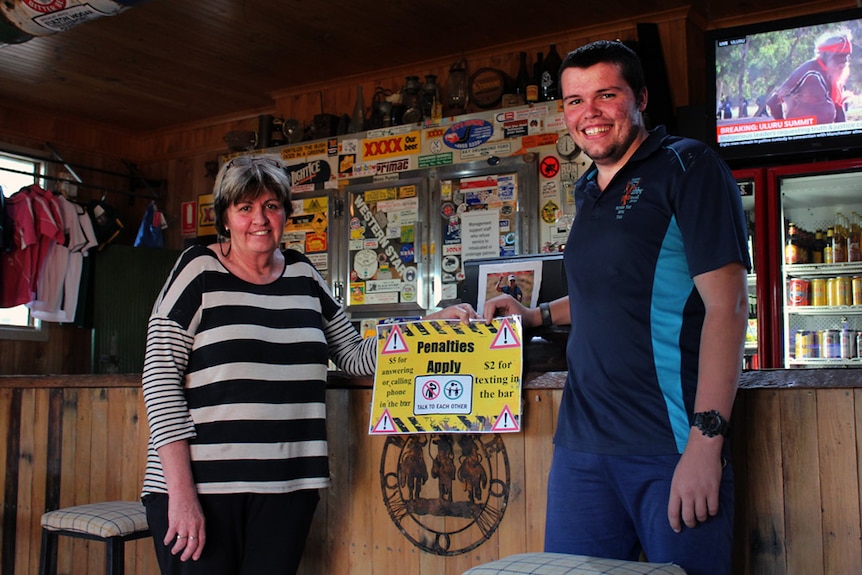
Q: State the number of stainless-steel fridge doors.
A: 3